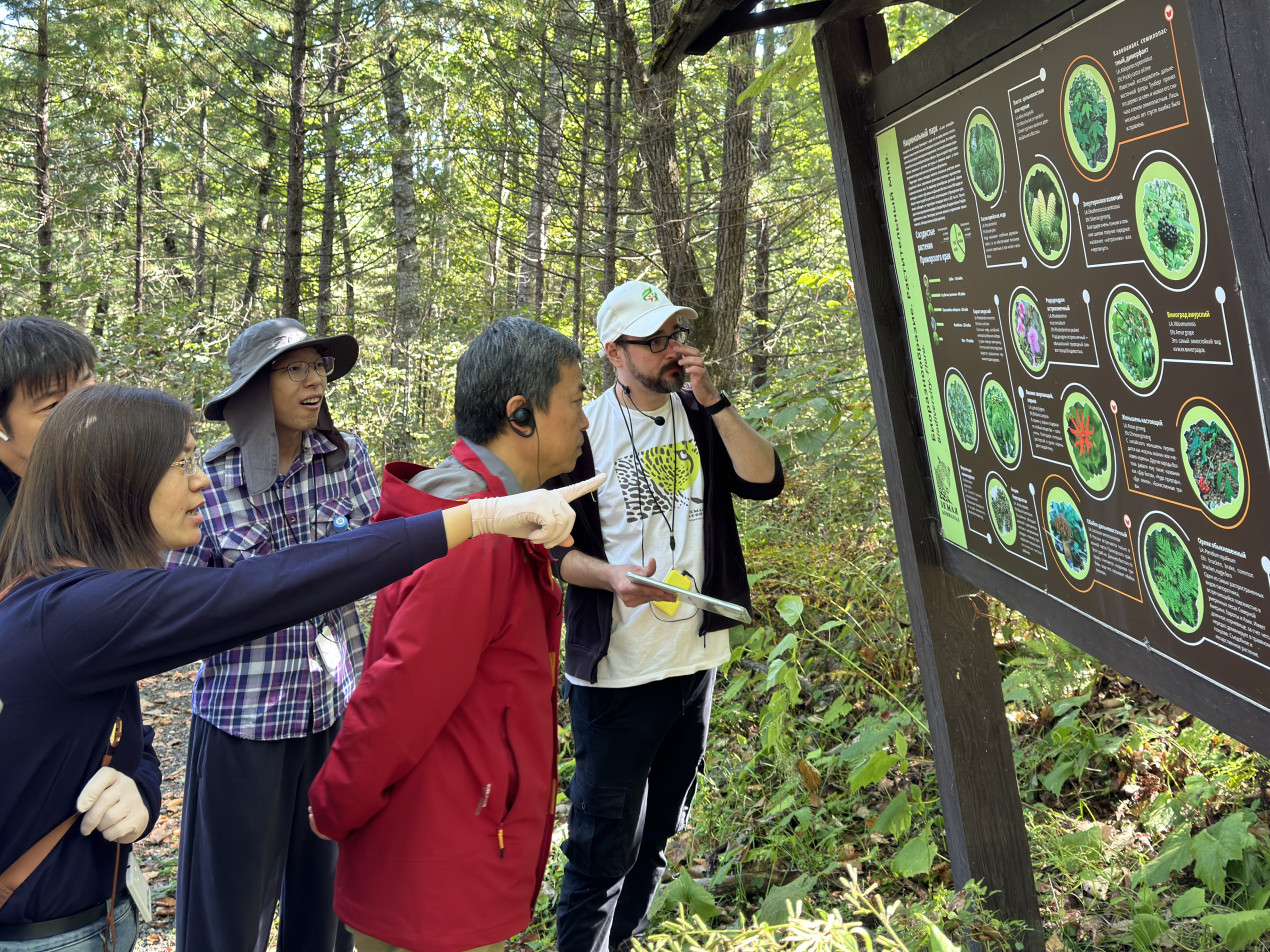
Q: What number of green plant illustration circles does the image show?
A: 13